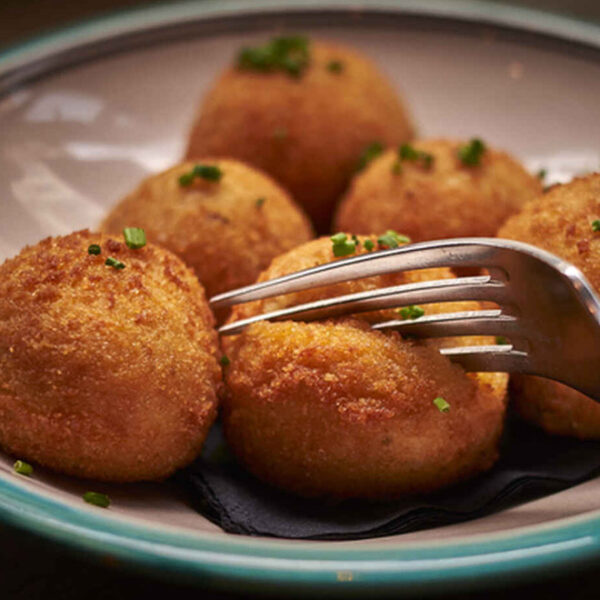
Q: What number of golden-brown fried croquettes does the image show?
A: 6